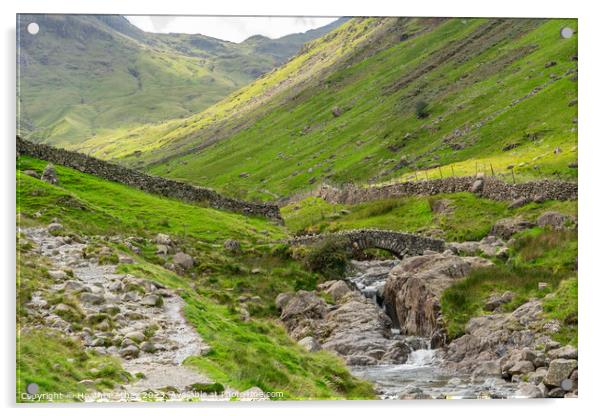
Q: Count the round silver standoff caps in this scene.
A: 4